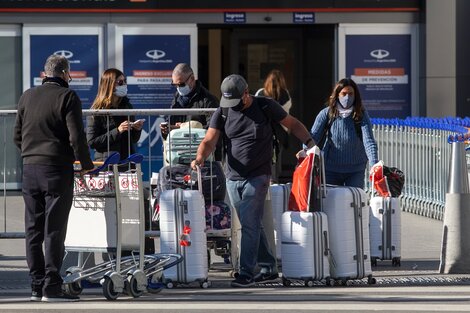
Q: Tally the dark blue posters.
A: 3